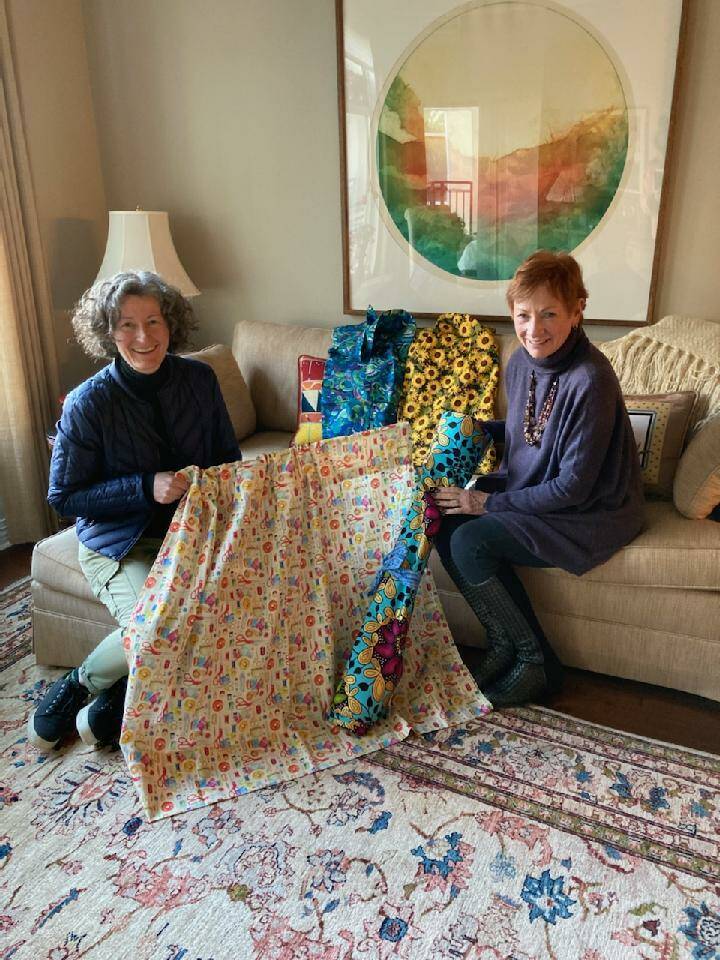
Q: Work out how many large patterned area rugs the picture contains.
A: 1